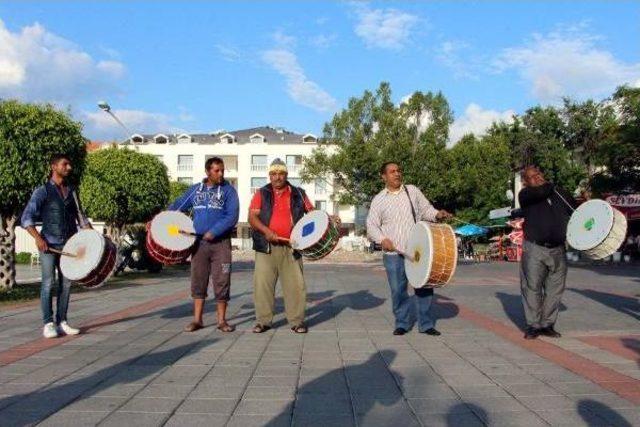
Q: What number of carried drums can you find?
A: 5